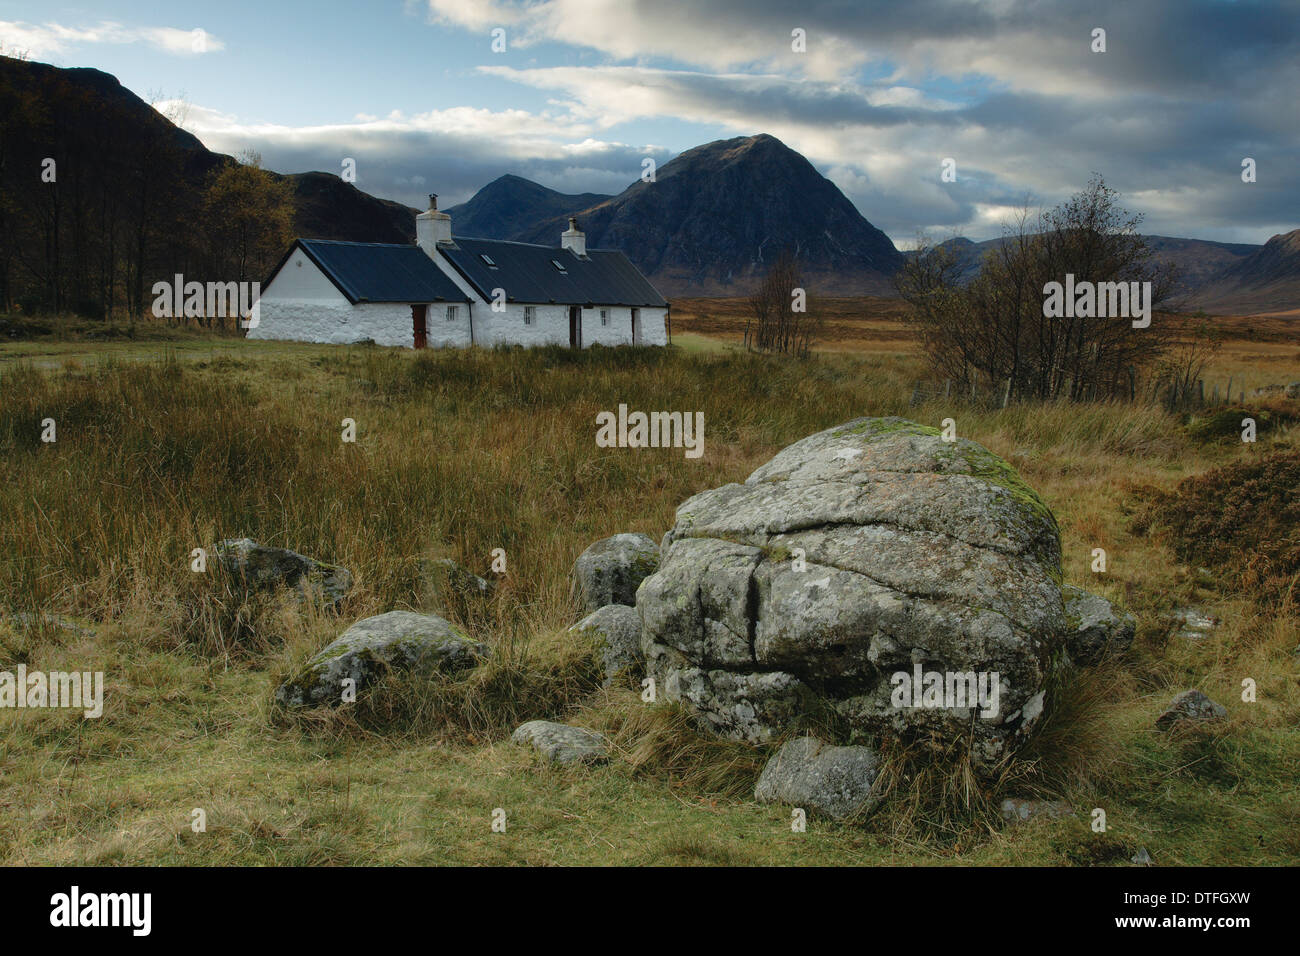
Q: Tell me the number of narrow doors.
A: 3